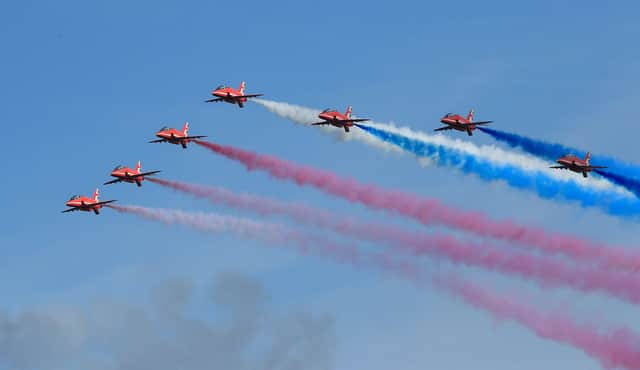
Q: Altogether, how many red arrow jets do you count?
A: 7